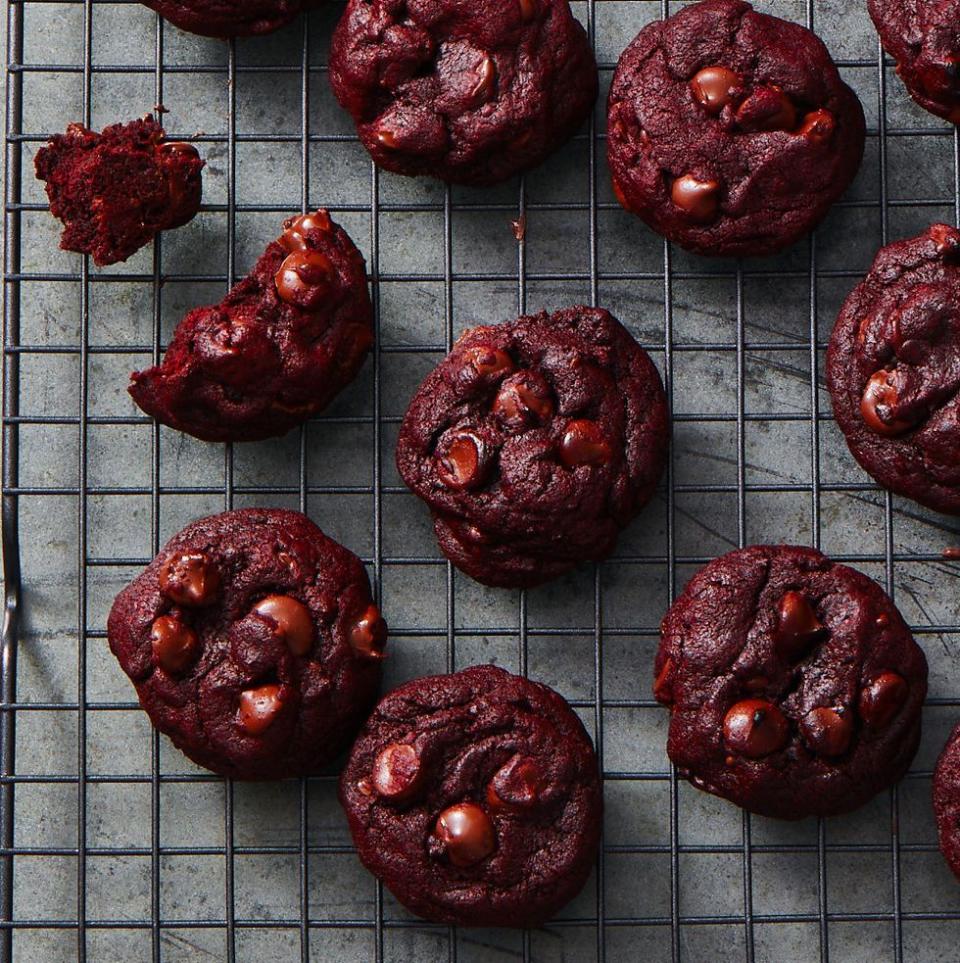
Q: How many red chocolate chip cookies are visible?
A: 11